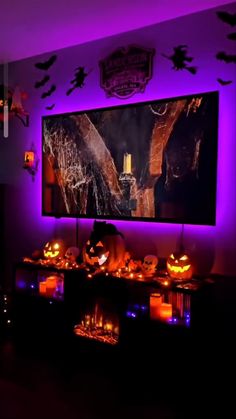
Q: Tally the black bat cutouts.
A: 8